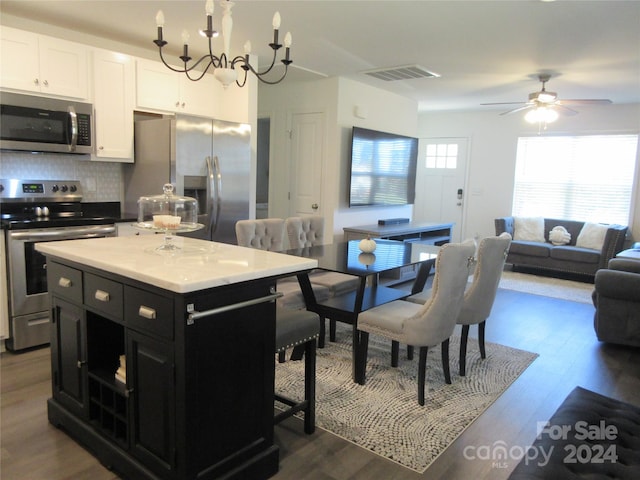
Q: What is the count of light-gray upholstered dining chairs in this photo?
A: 4